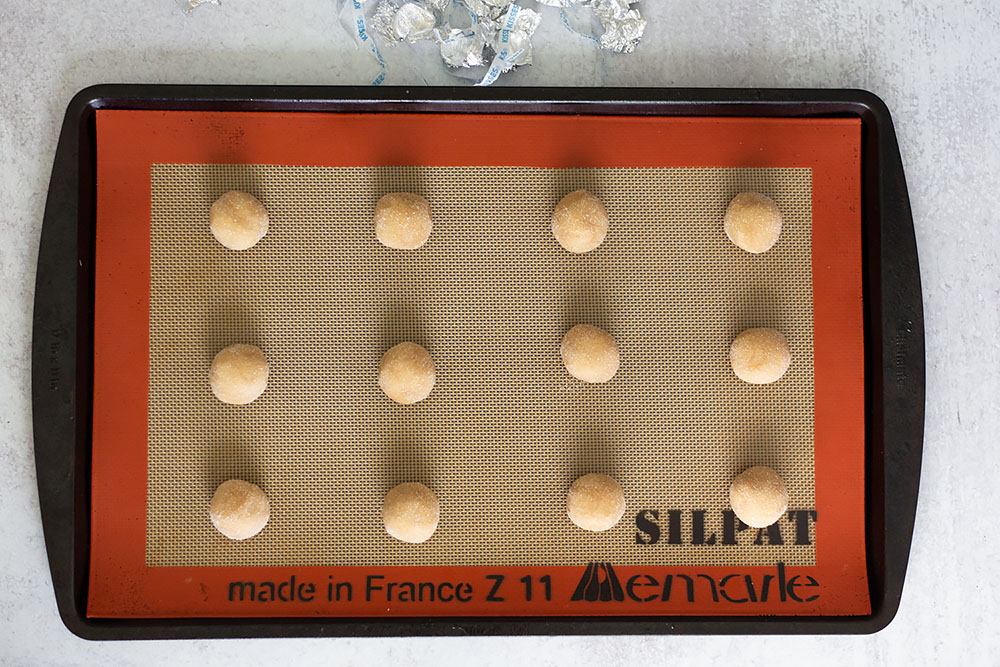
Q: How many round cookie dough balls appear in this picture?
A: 12